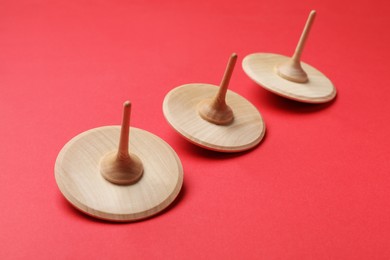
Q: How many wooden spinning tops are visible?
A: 3